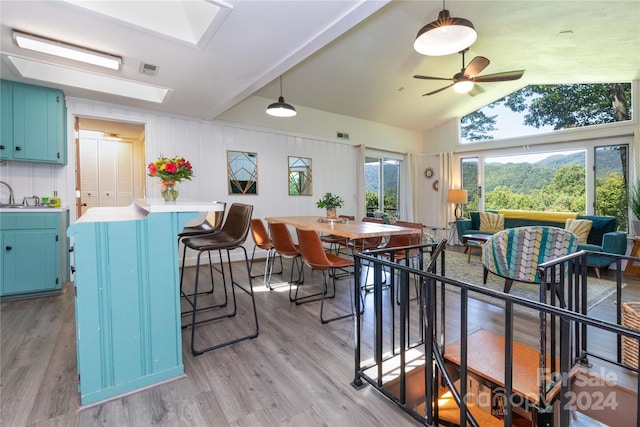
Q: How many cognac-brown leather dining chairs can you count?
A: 6